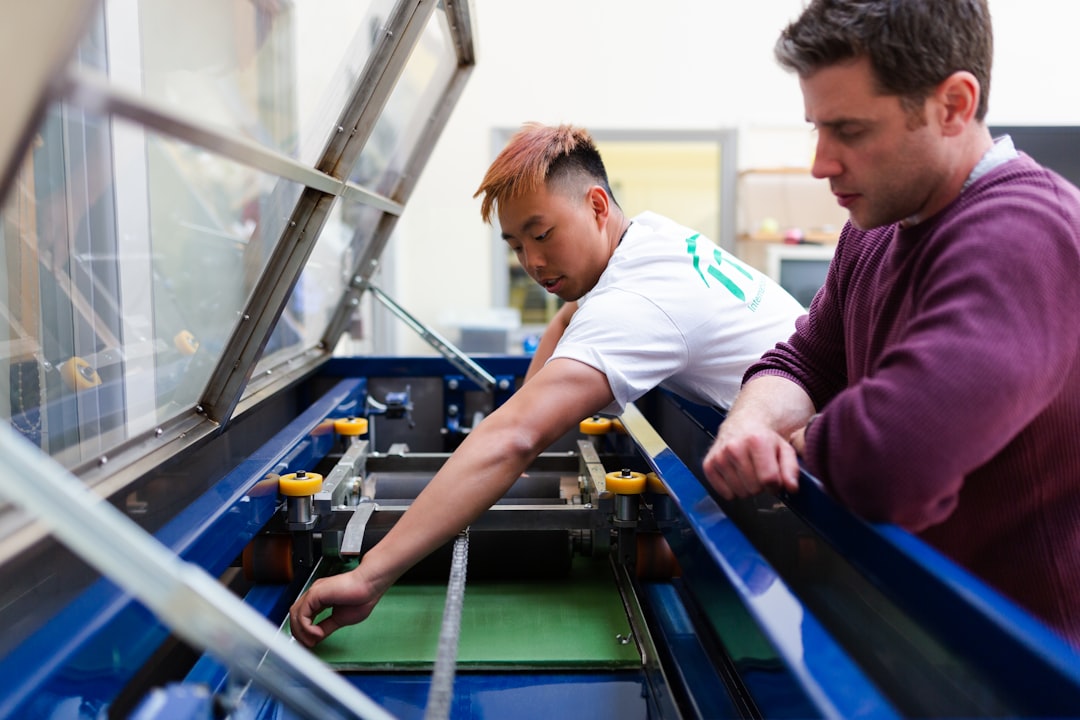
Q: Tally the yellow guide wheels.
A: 4